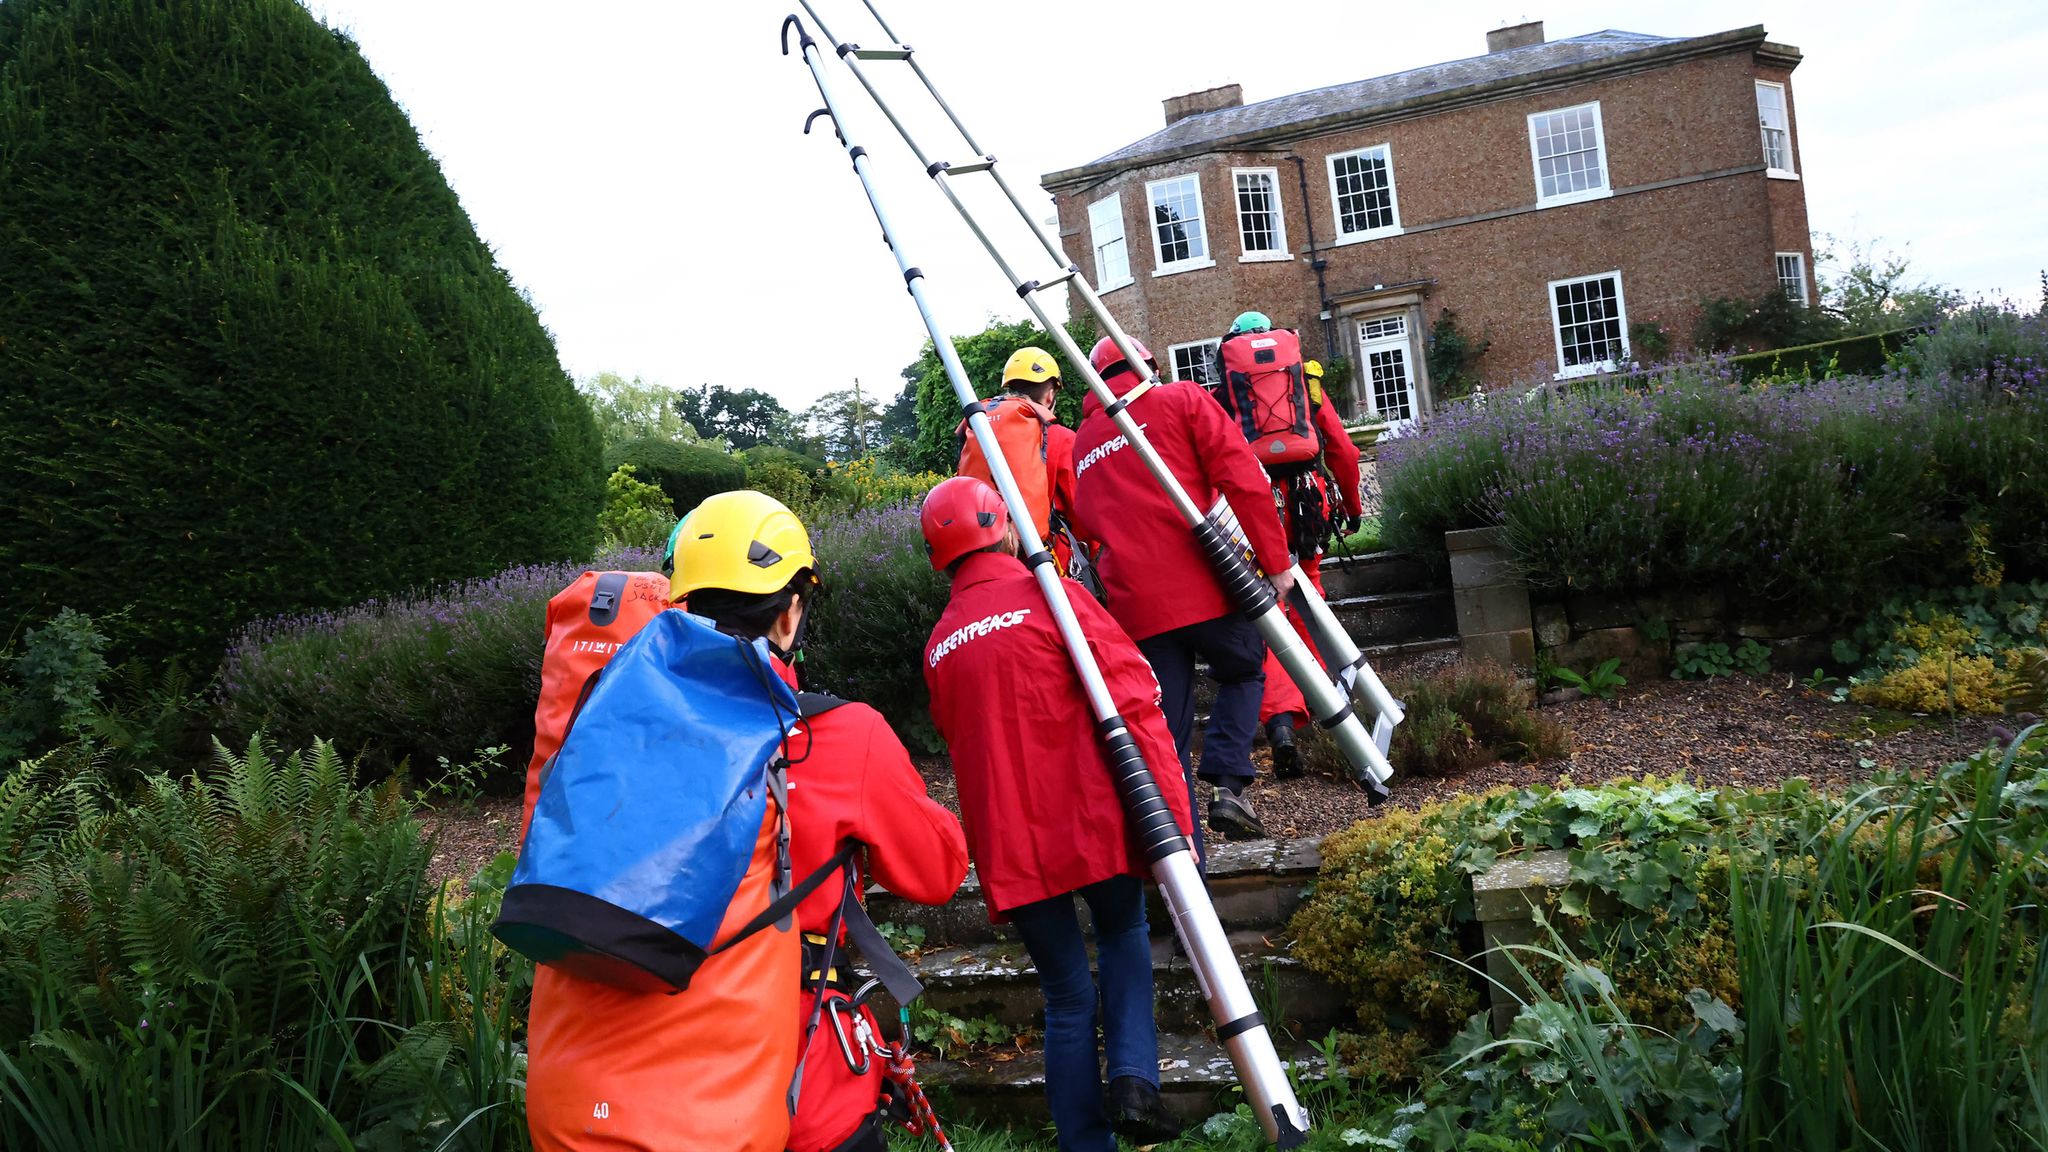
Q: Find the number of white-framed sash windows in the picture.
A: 9